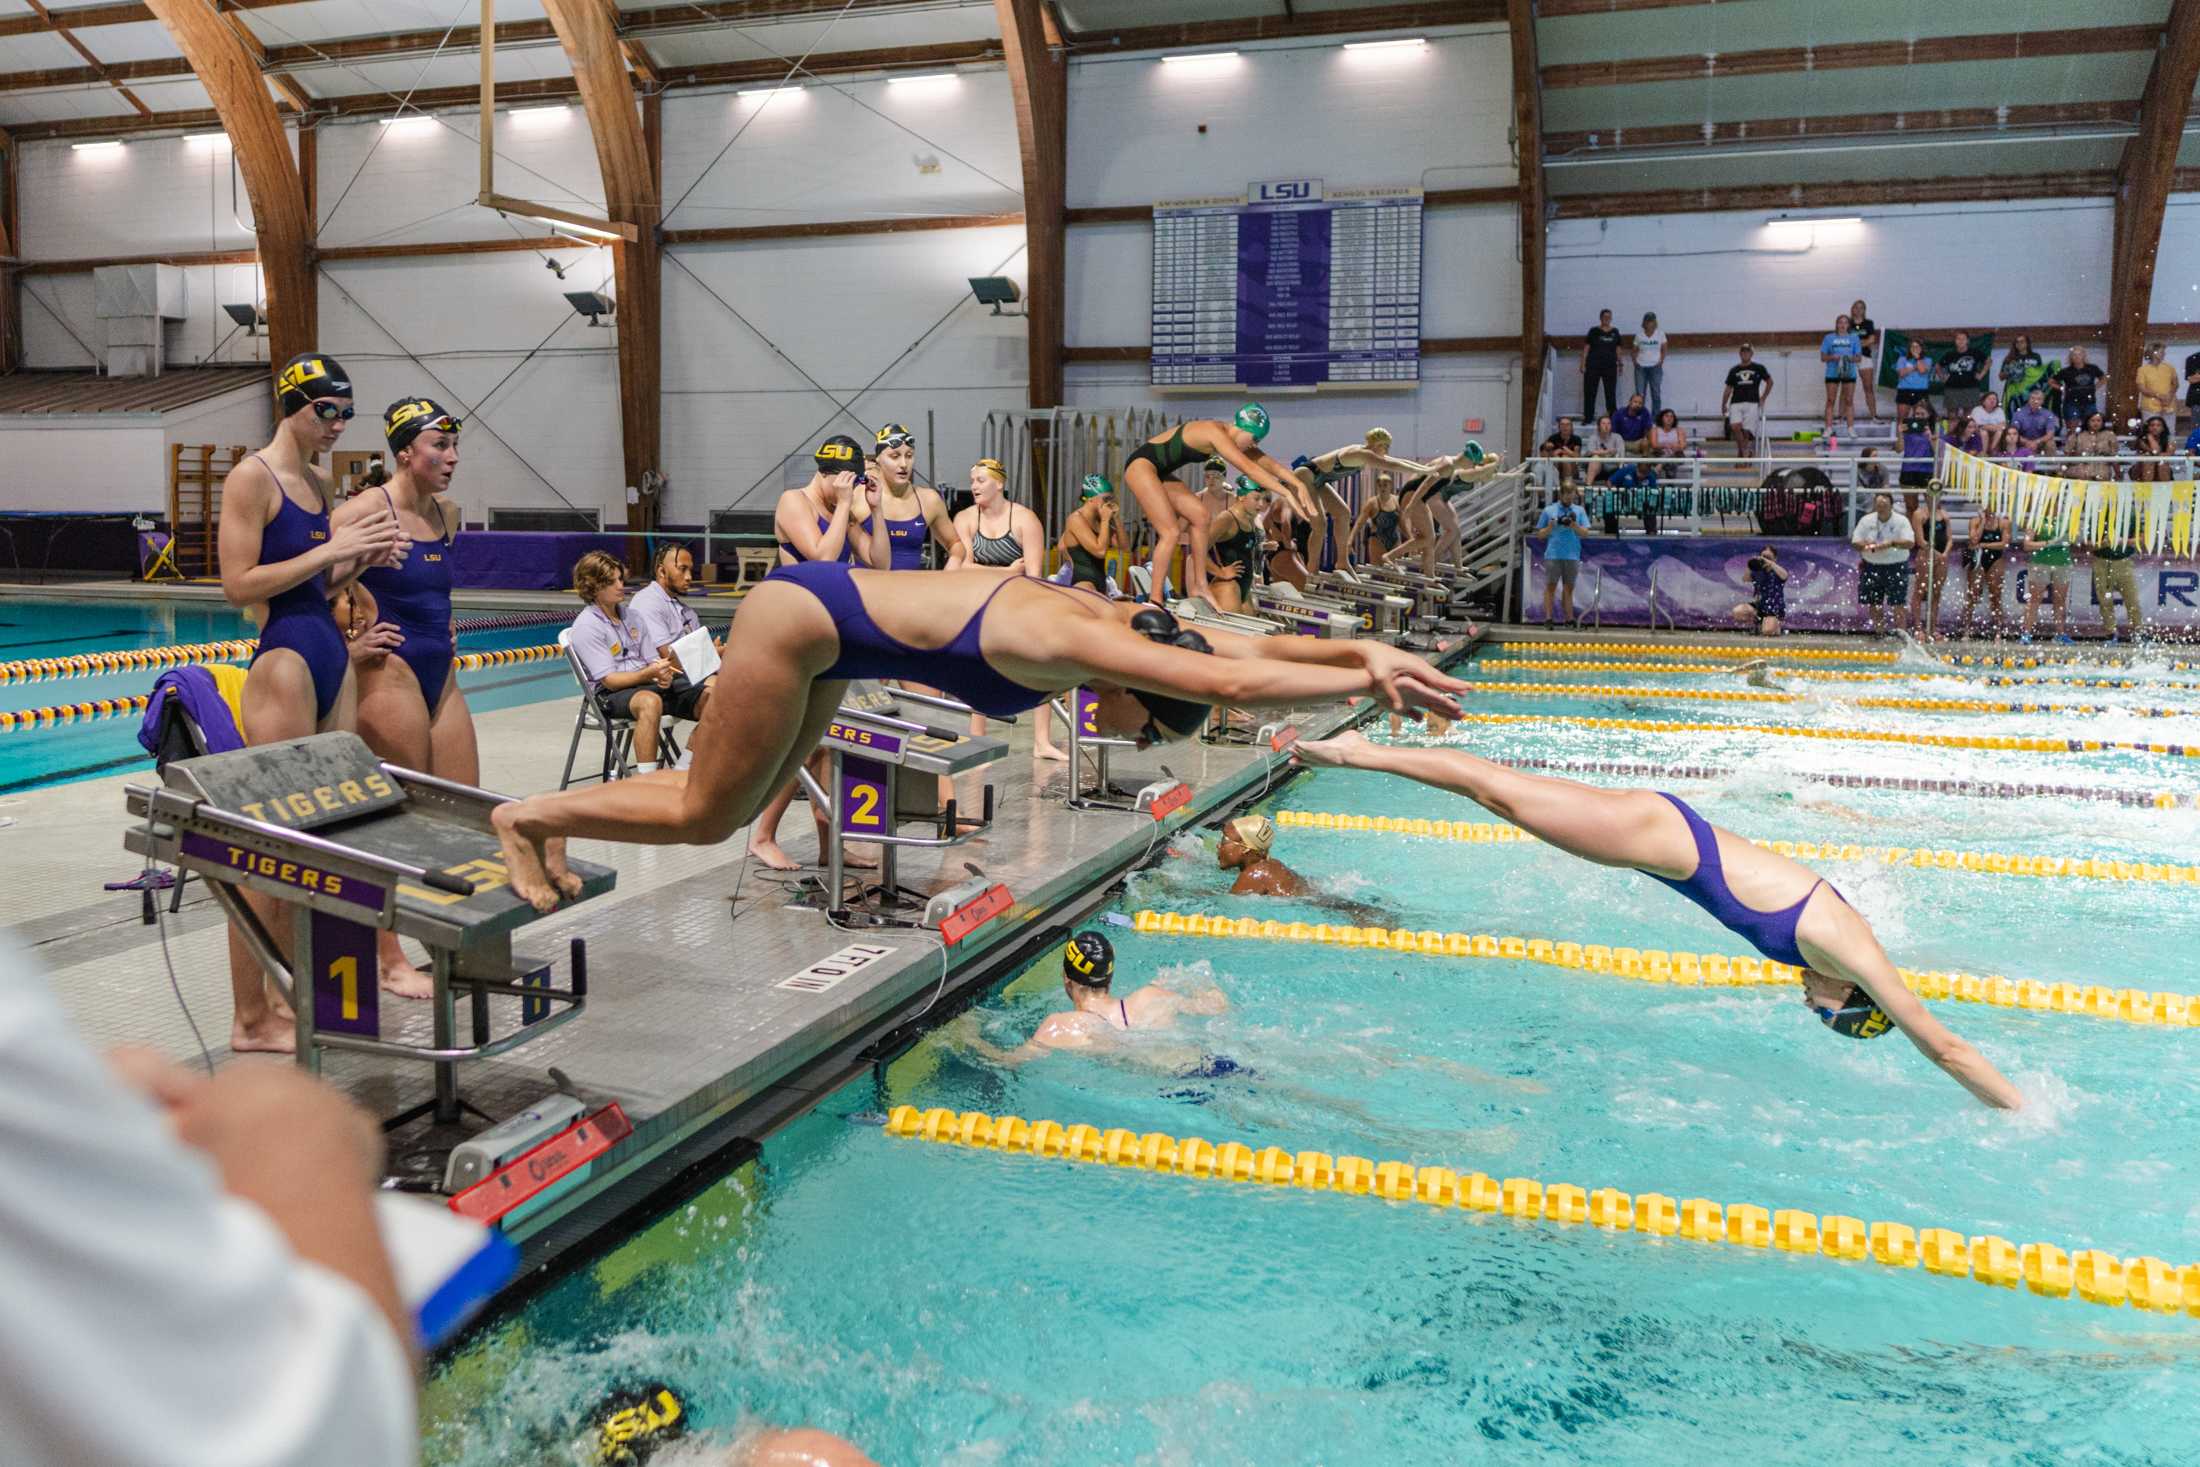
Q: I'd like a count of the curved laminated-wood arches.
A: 5